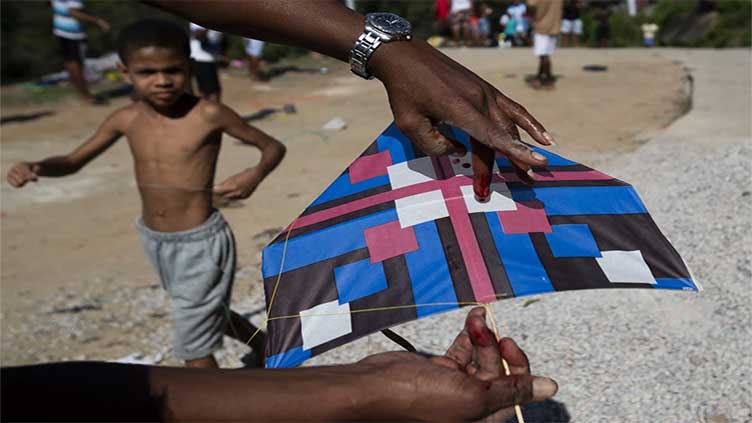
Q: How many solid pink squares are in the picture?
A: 3